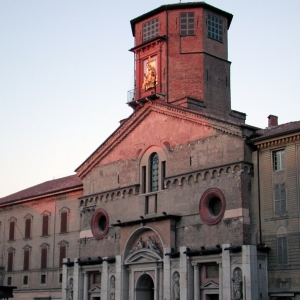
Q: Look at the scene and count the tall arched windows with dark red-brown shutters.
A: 8